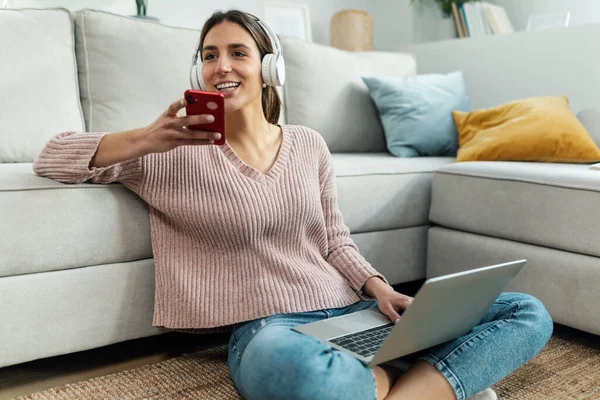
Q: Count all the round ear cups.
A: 2